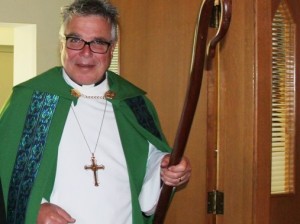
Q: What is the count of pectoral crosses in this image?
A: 1